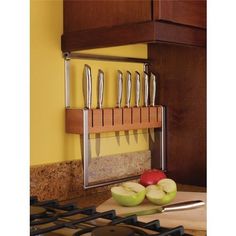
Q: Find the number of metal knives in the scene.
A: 8